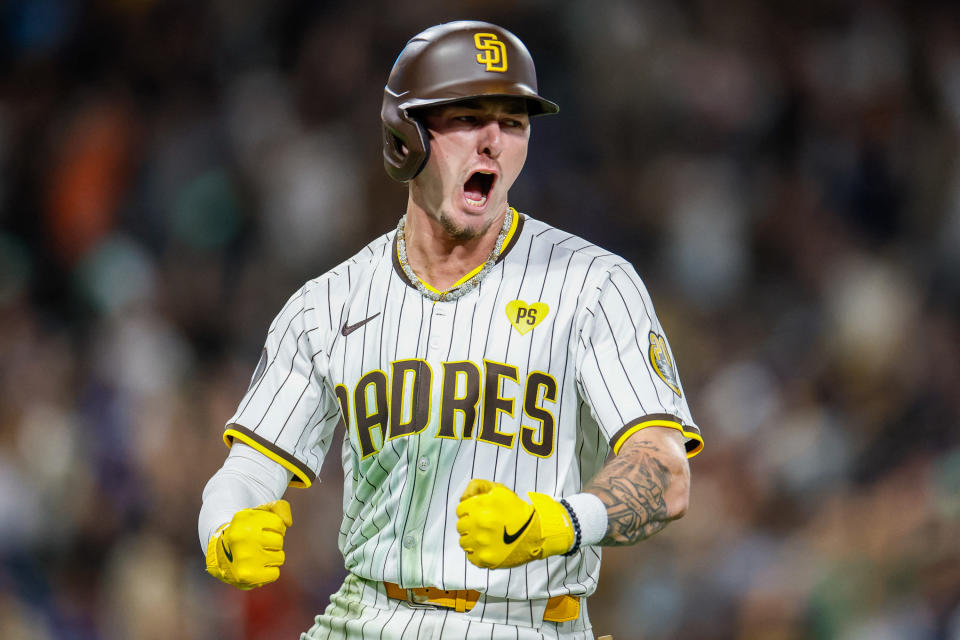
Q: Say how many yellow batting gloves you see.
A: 2